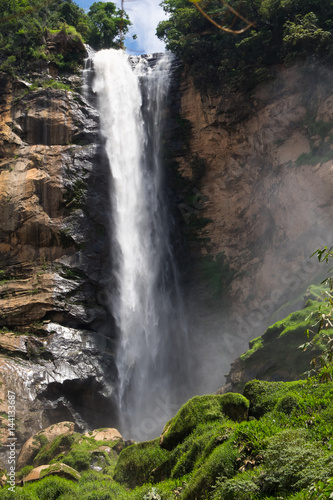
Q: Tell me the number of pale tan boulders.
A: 3